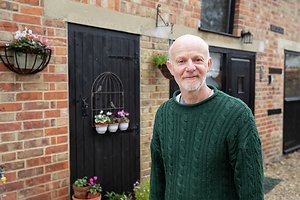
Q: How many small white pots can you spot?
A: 3